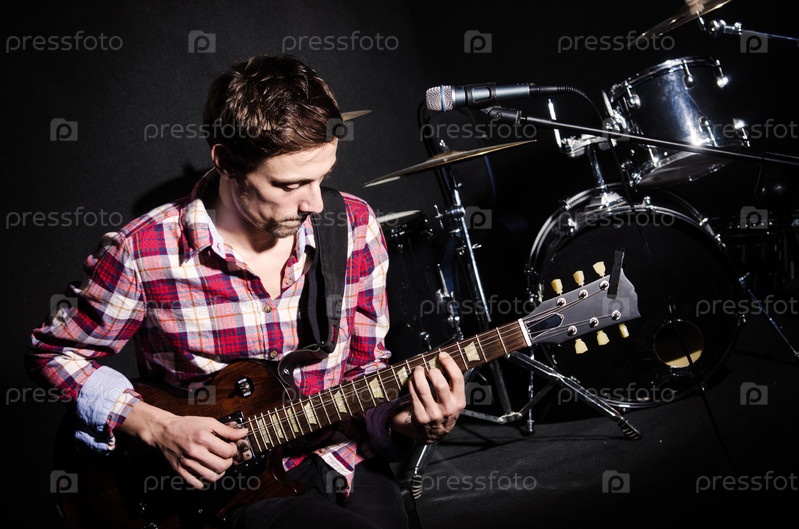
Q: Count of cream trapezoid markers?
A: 9